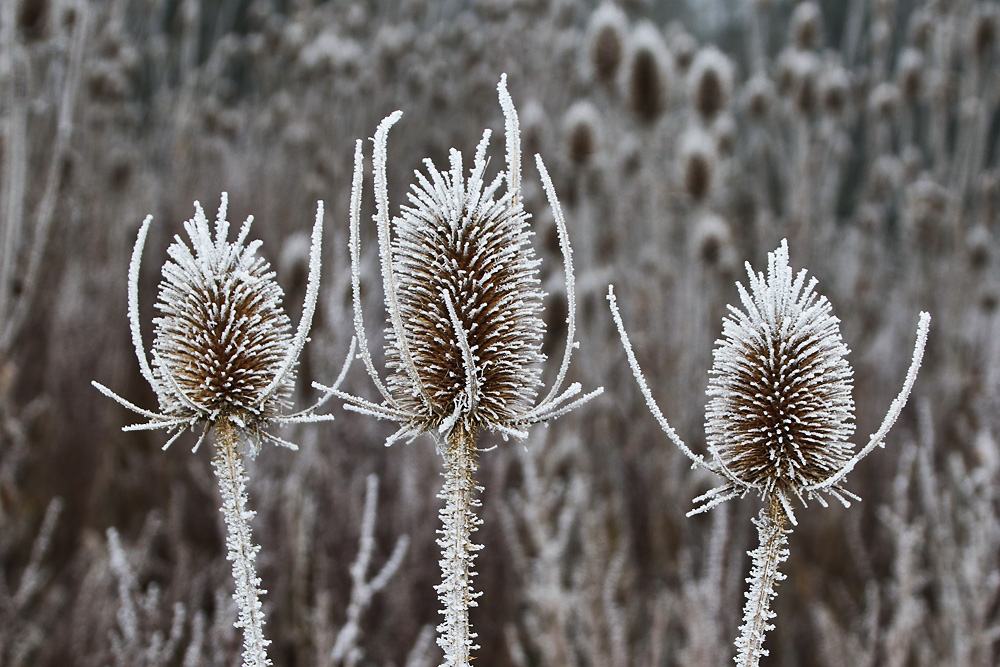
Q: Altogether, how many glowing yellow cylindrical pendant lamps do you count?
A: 0